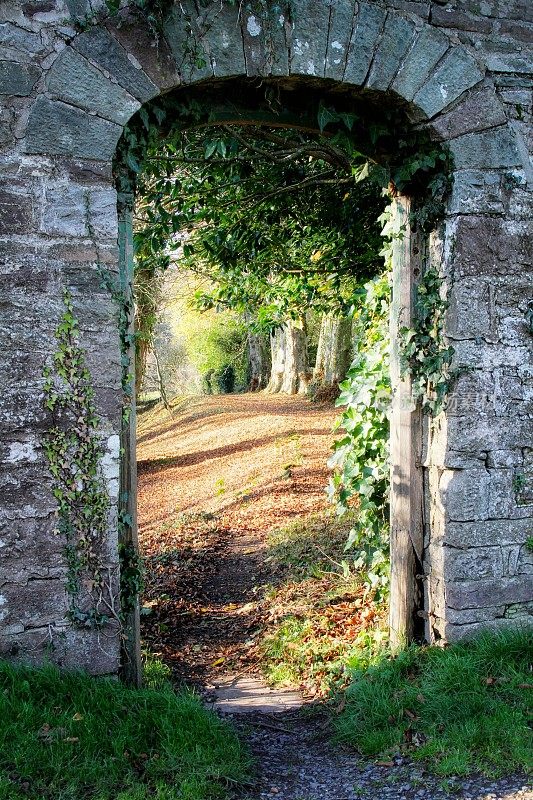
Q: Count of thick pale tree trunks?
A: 3